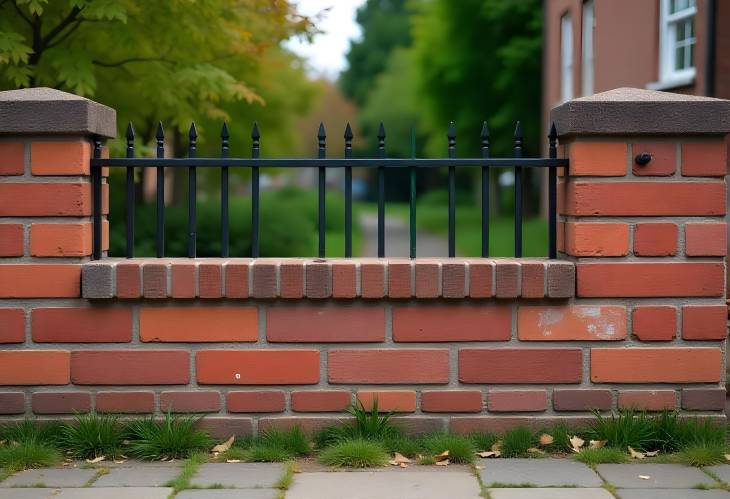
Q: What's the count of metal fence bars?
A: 14